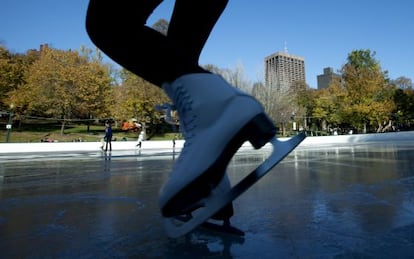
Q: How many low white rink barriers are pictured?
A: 1